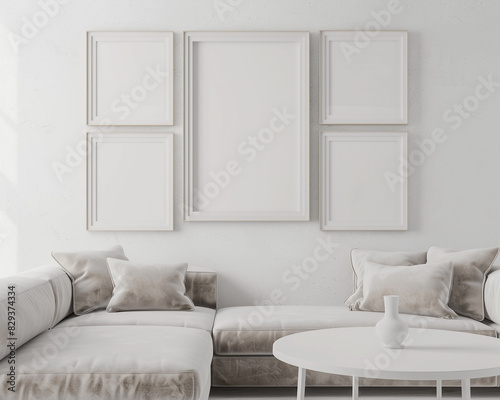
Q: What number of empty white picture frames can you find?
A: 5